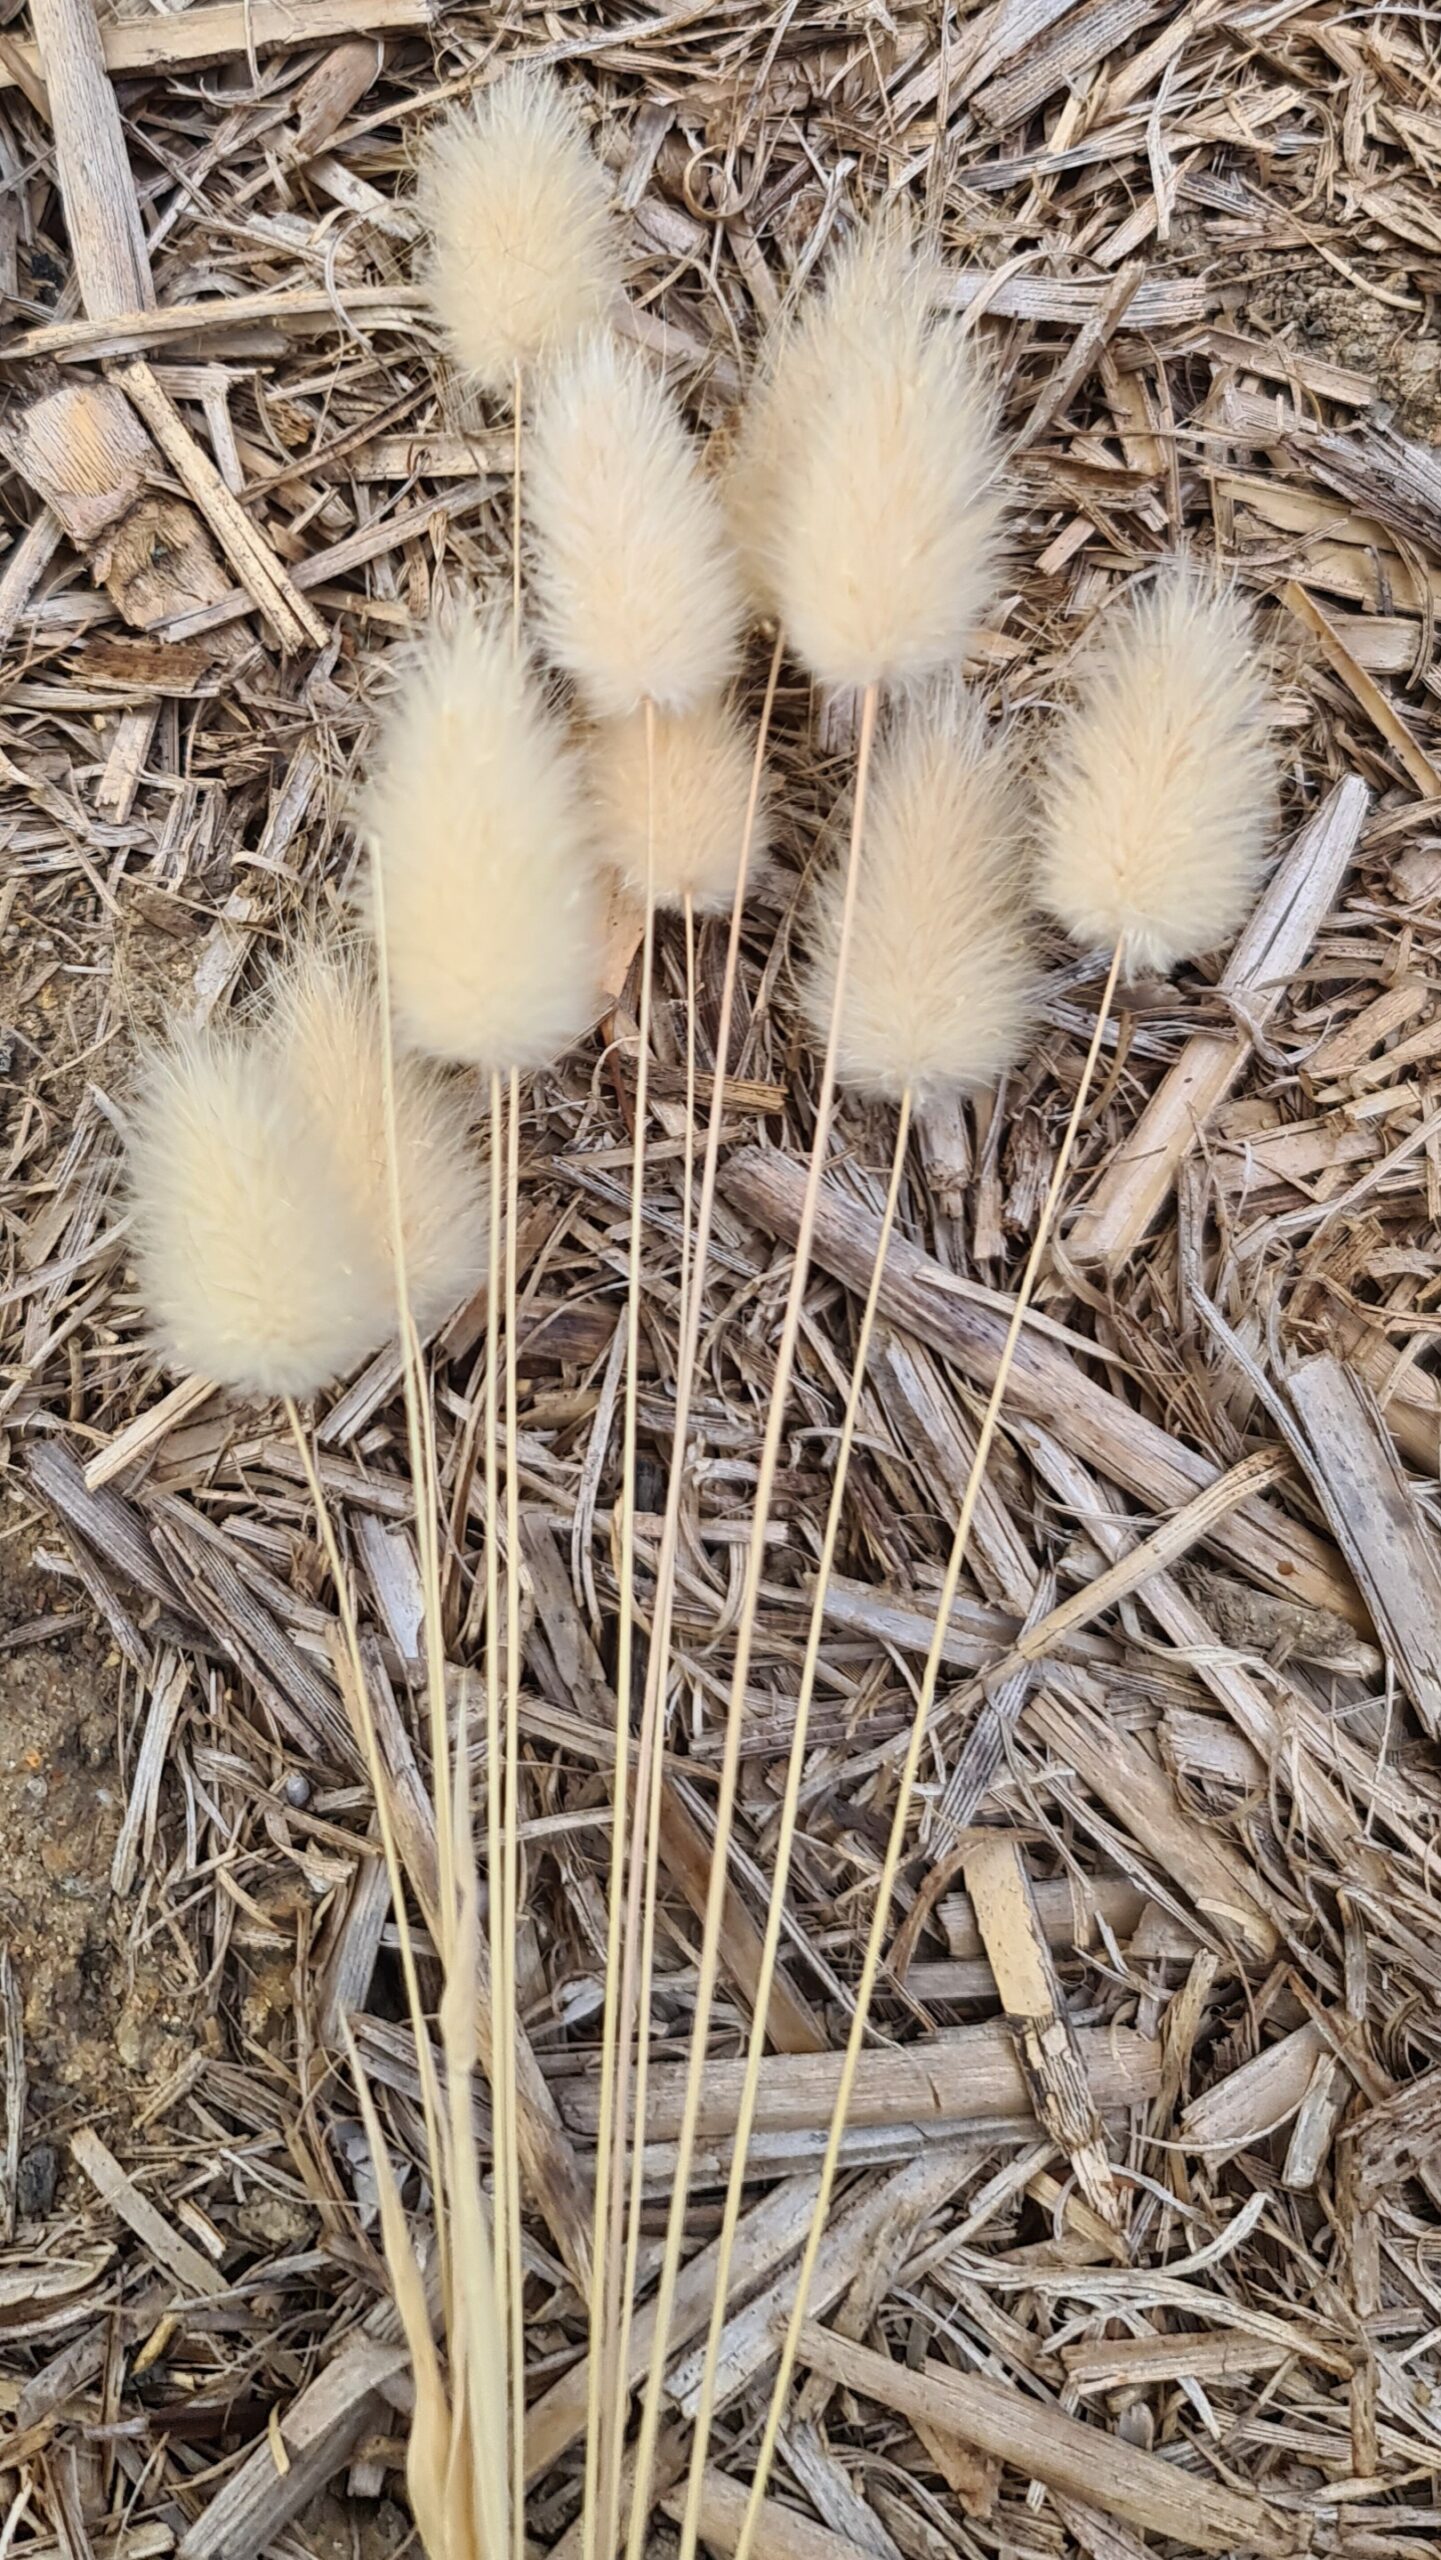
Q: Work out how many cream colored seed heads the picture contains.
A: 10